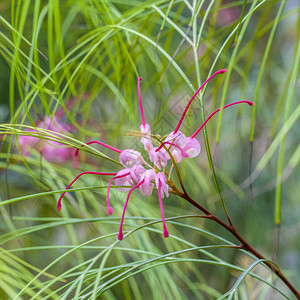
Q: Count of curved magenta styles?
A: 9